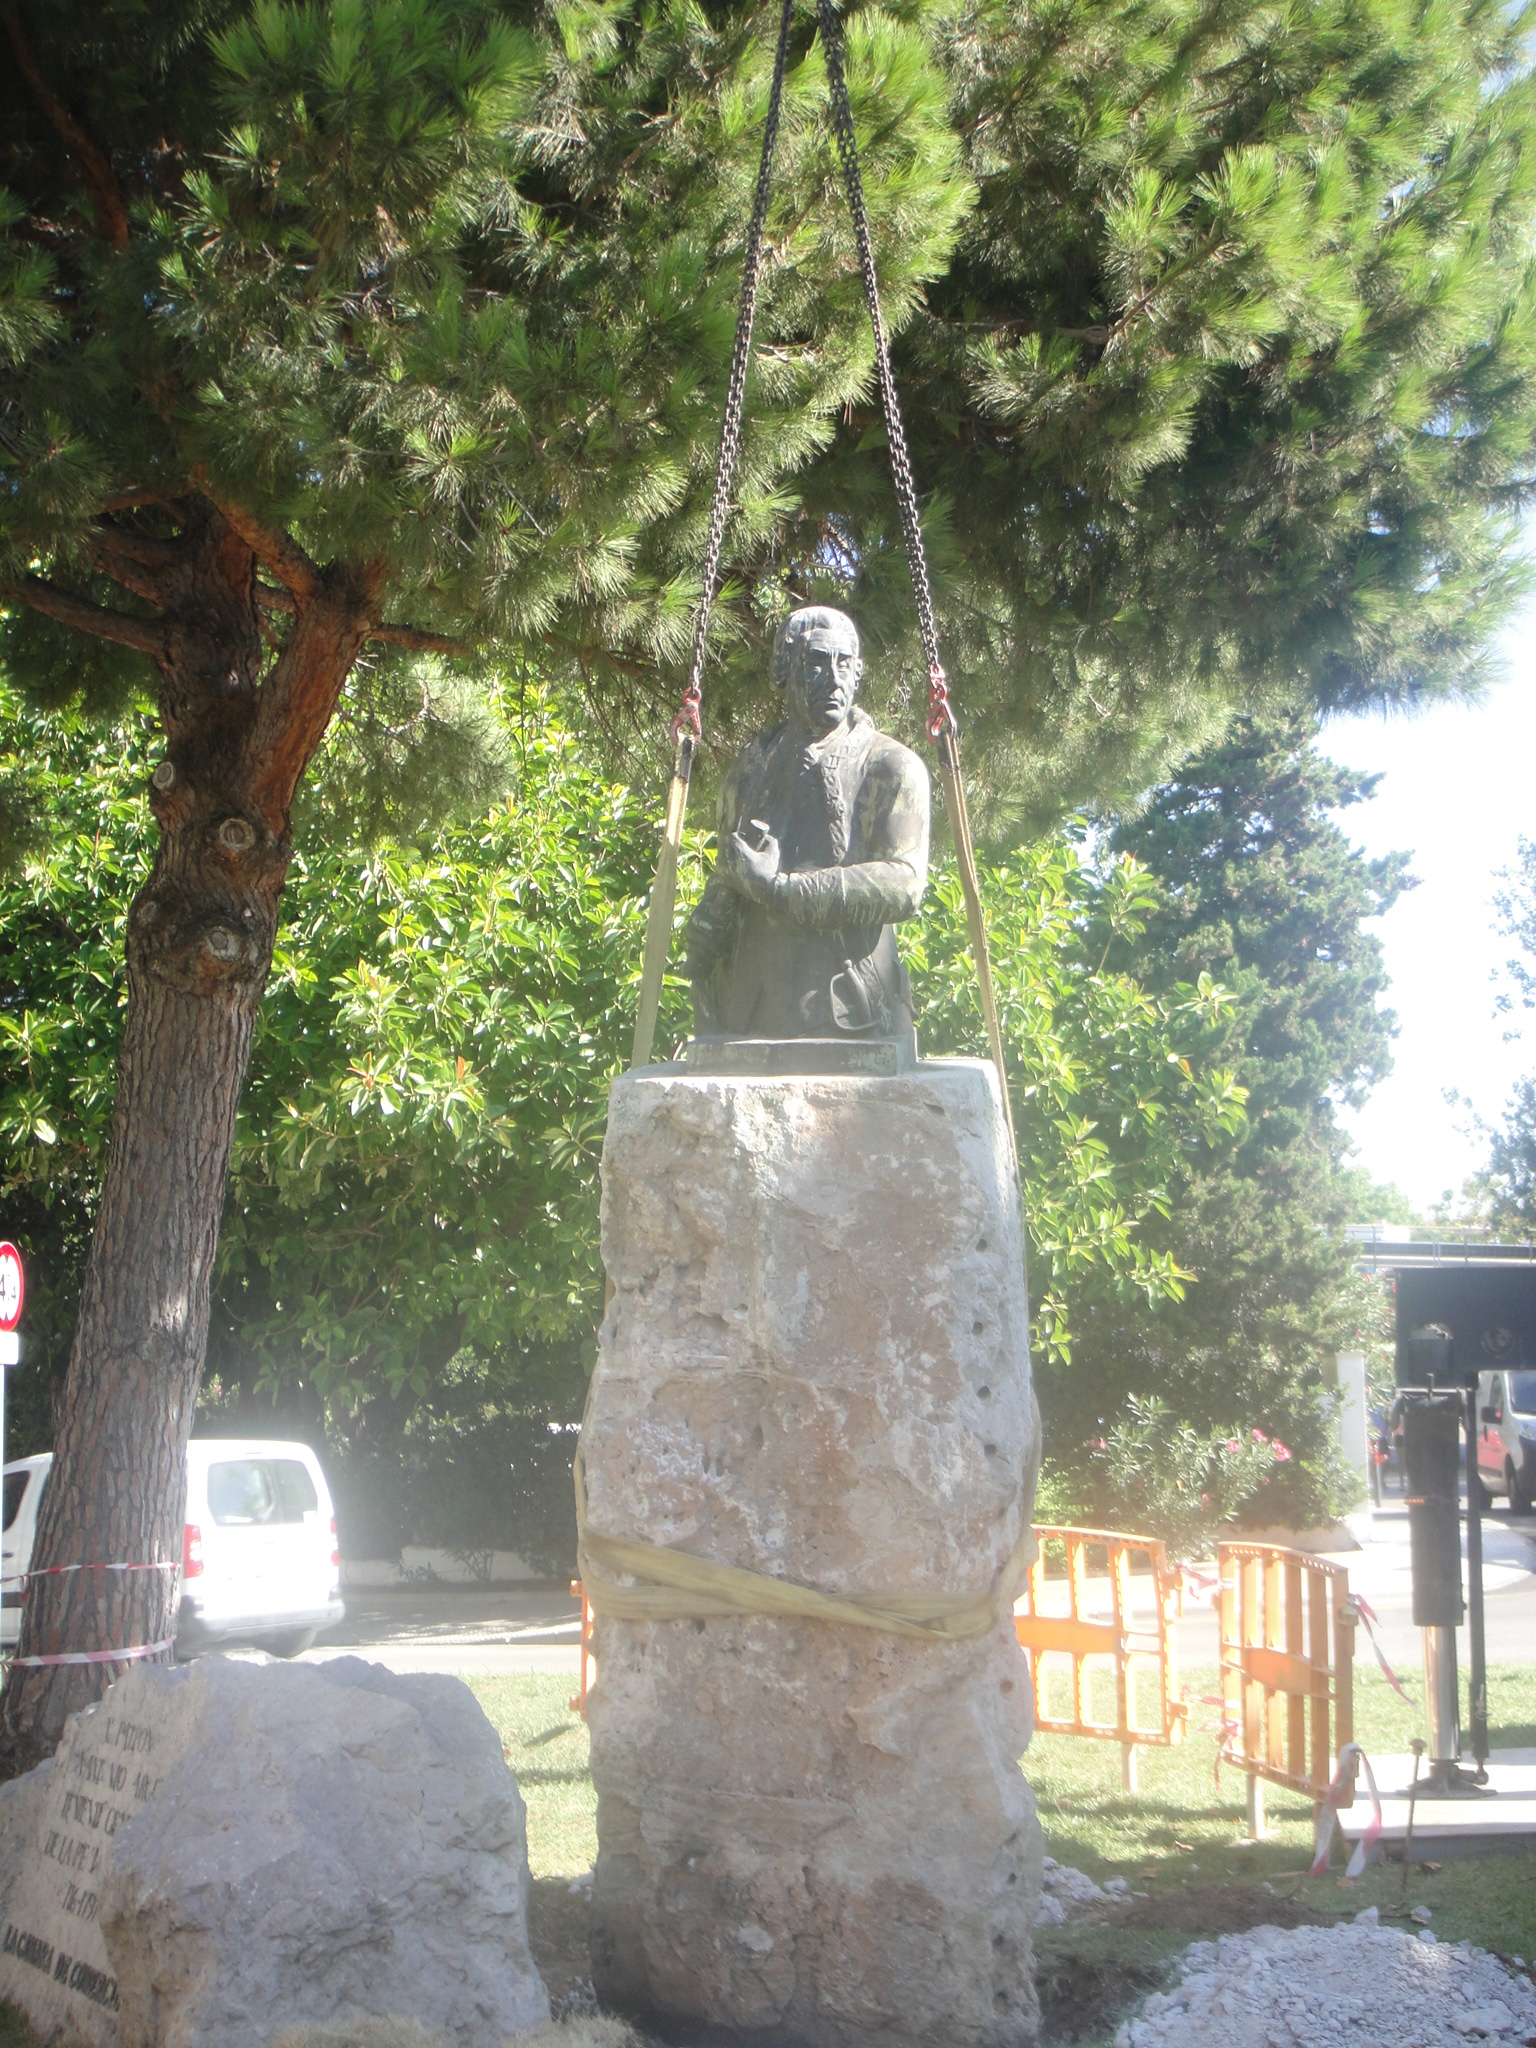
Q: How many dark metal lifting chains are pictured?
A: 2